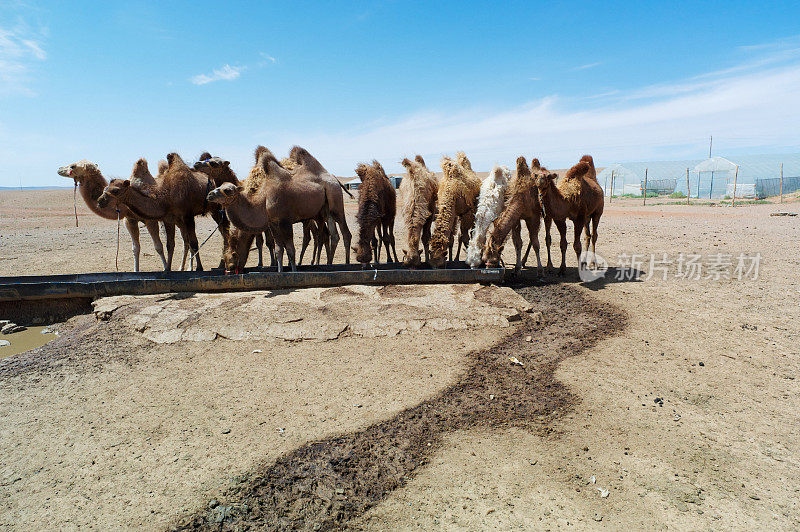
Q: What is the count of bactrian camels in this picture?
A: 11